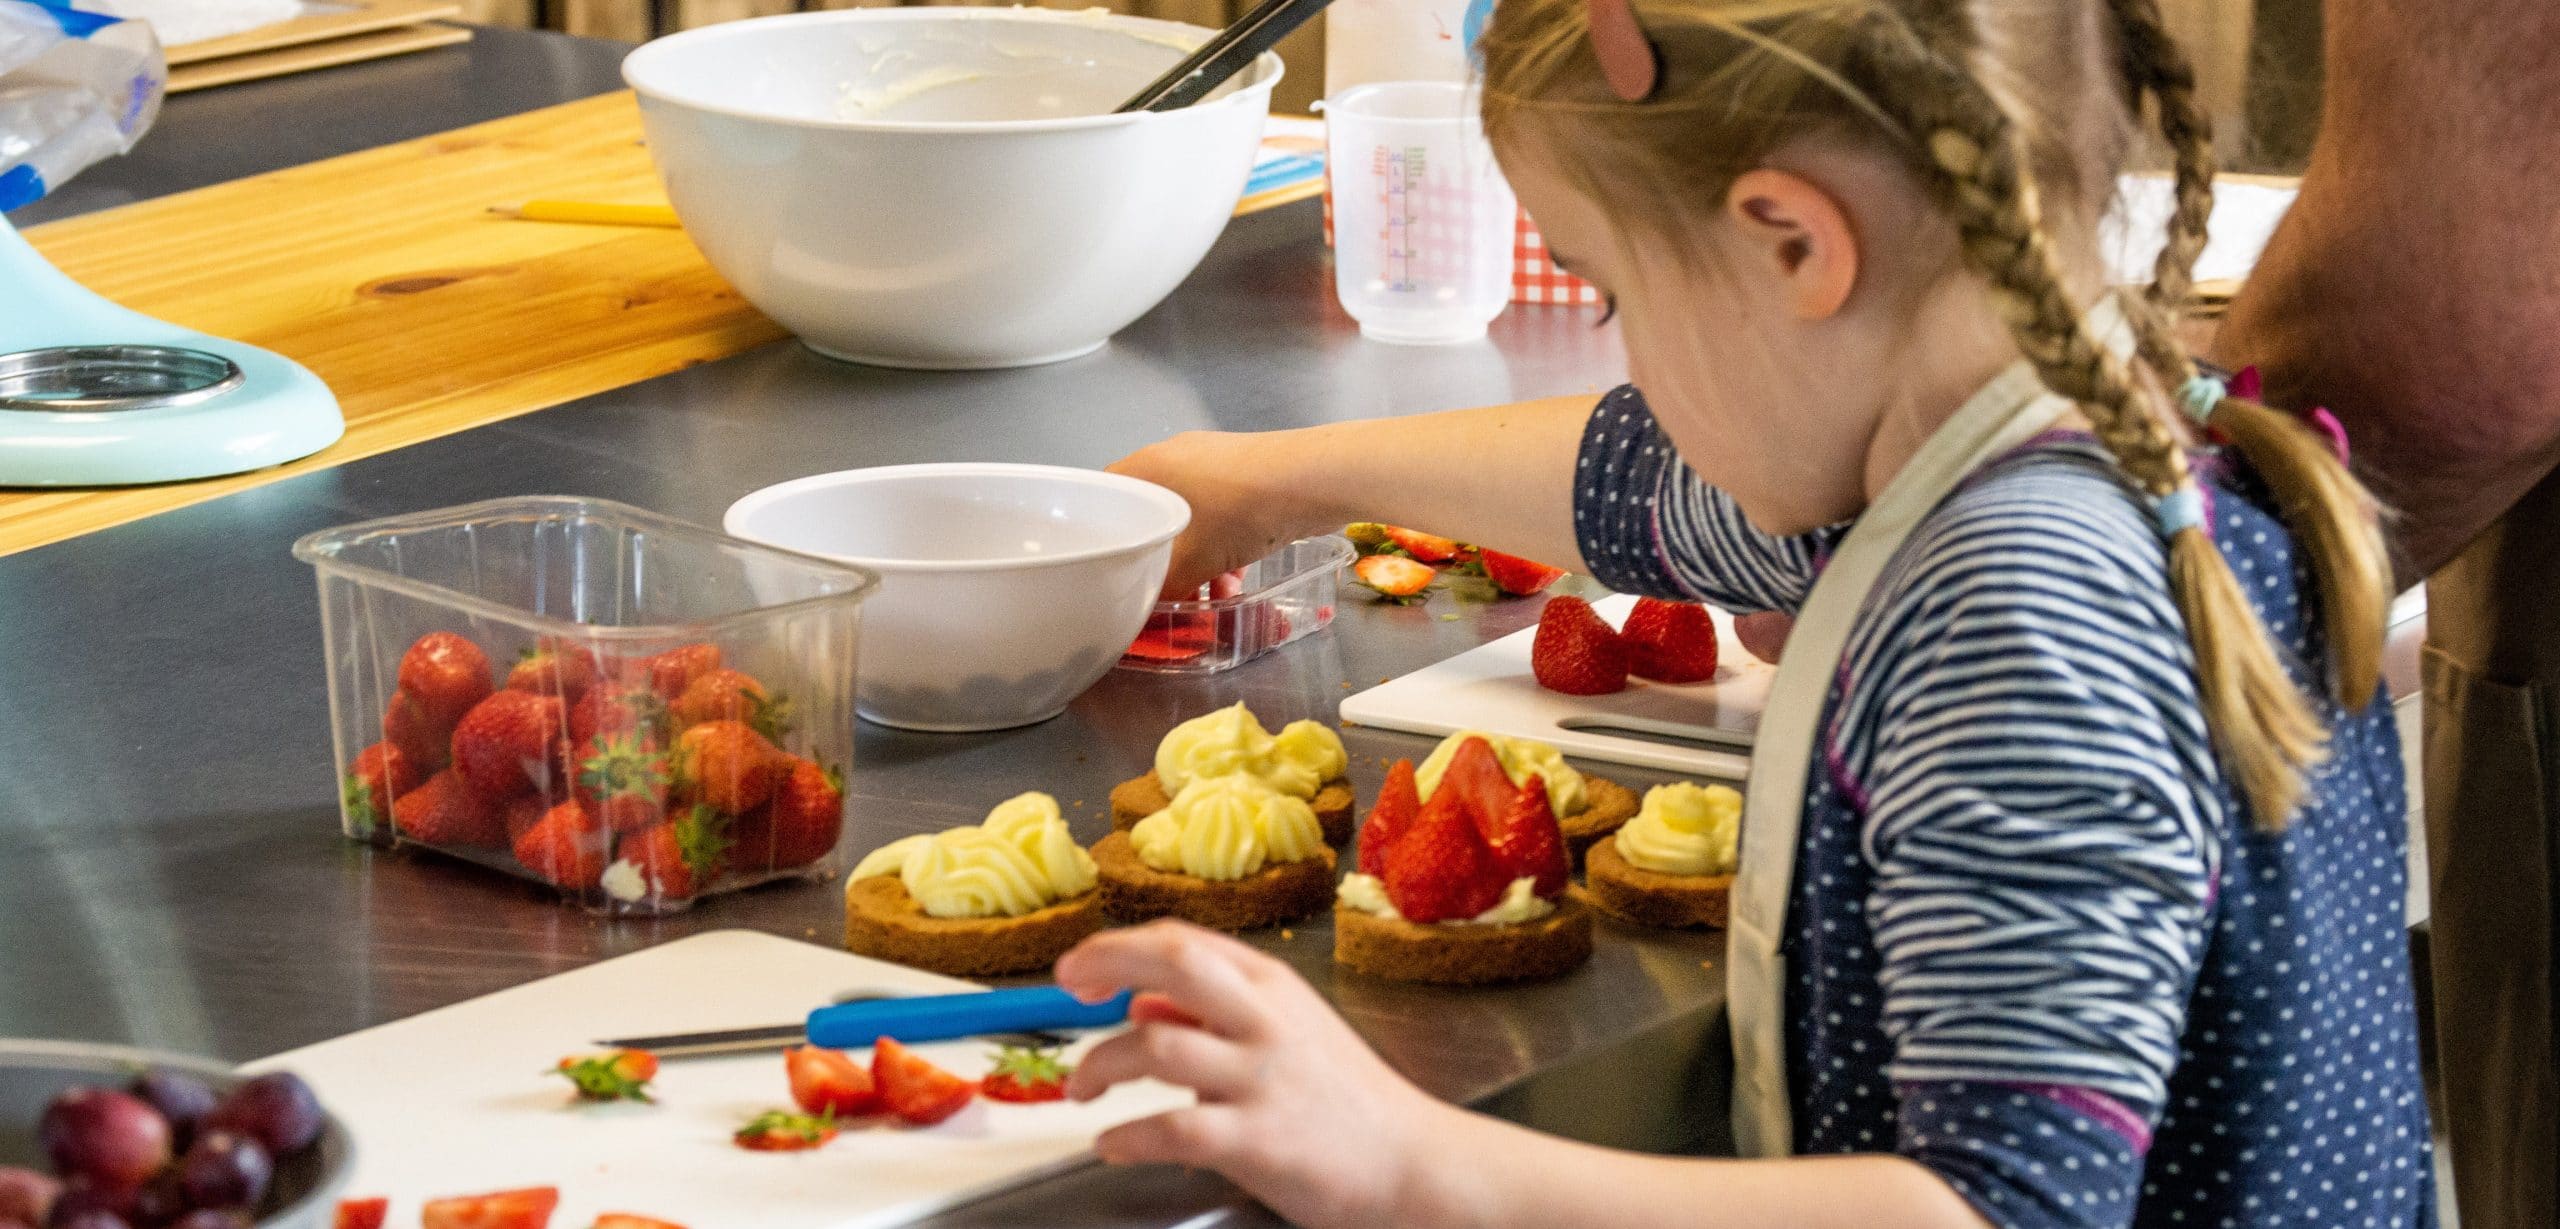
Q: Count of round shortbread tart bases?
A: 6